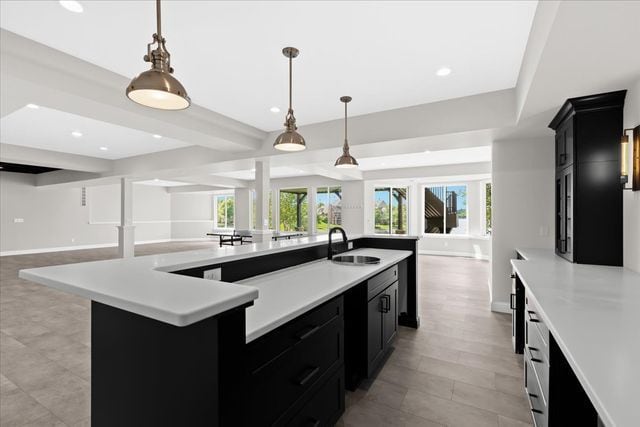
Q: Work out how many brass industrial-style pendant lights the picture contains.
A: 3